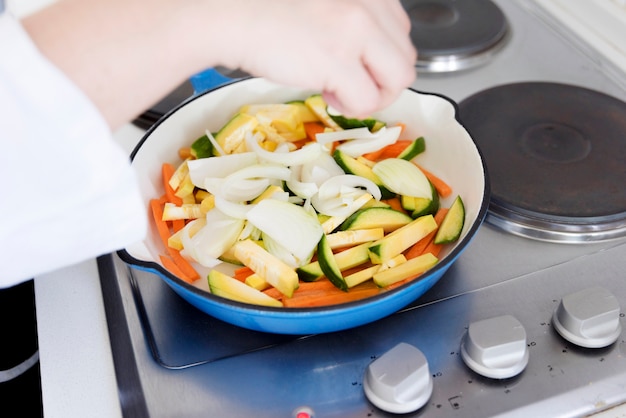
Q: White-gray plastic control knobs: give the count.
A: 3